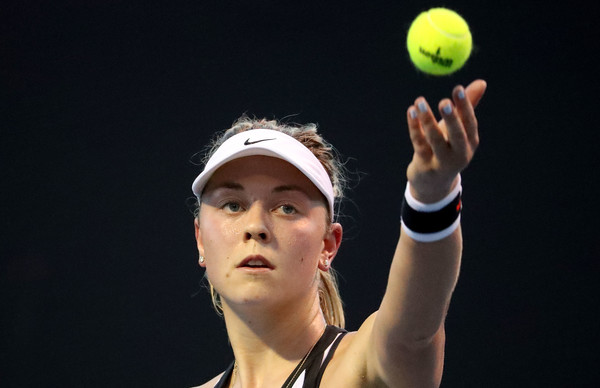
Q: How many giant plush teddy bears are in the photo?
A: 0